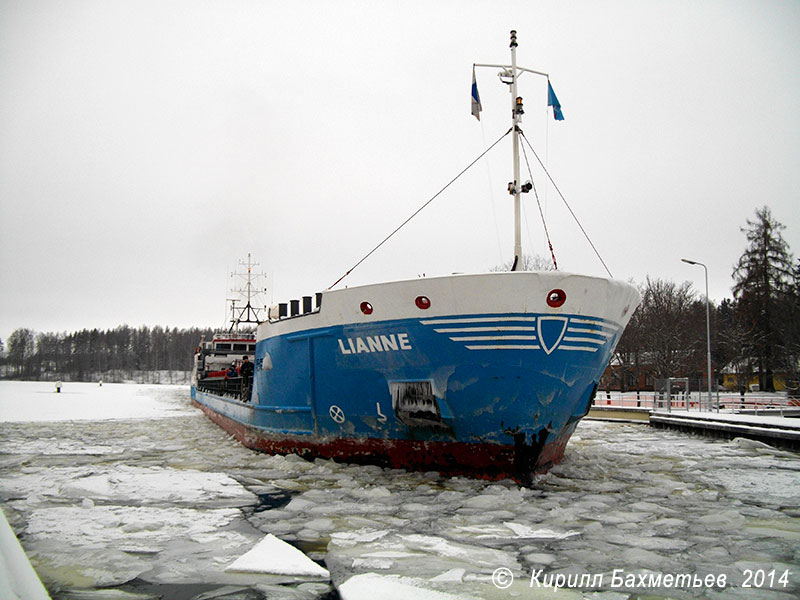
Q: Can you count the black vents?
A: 4